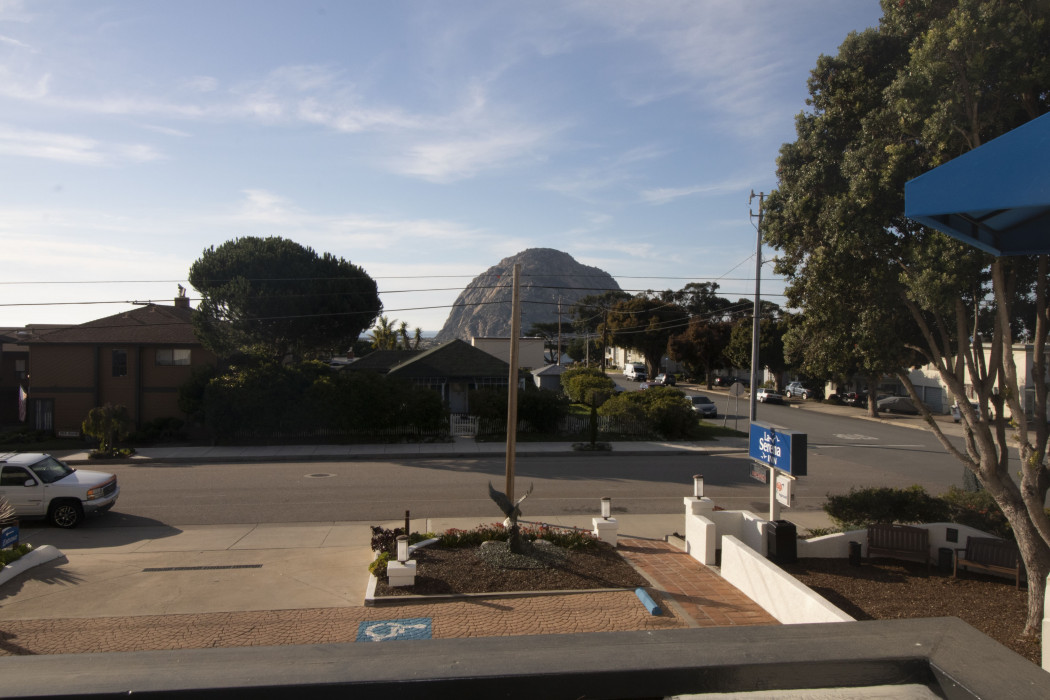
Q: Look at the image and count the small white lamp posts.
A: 3